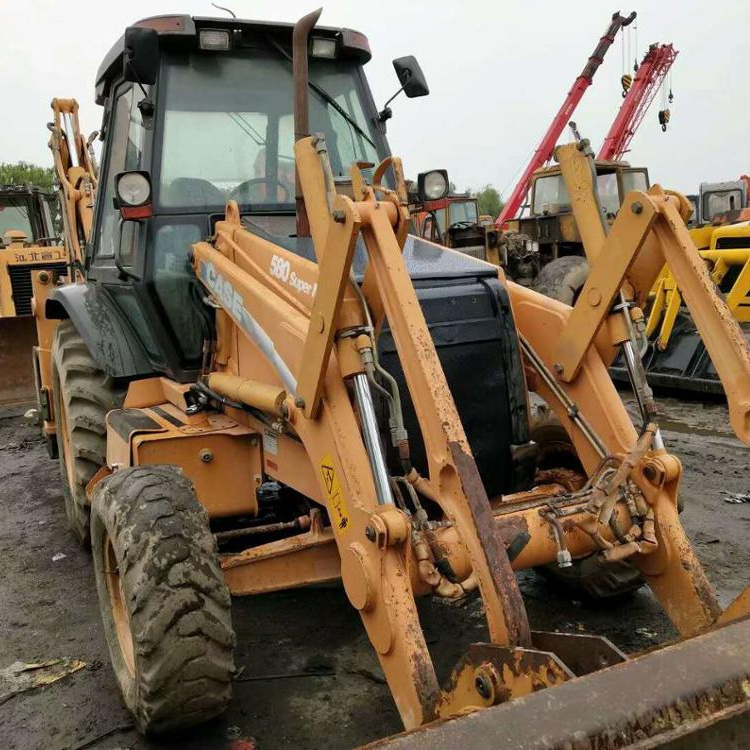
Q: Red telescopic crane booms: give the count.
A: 2